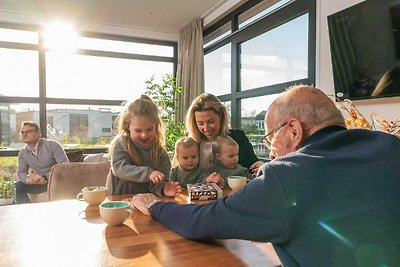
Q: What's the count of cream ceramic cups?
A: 3